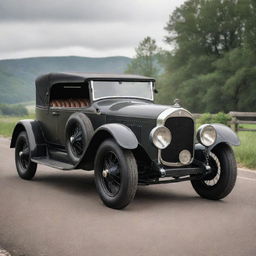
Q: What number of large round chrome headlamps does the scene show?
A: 2